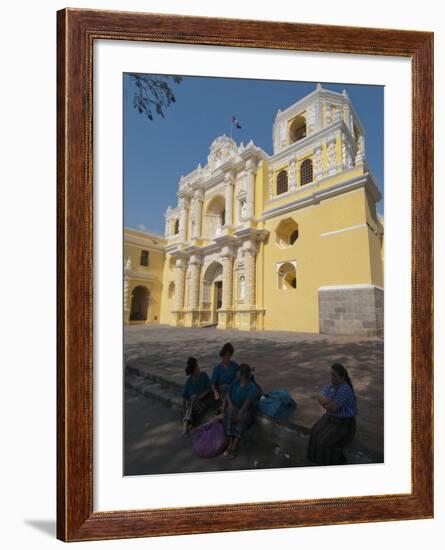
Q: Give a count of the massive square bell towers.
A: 1